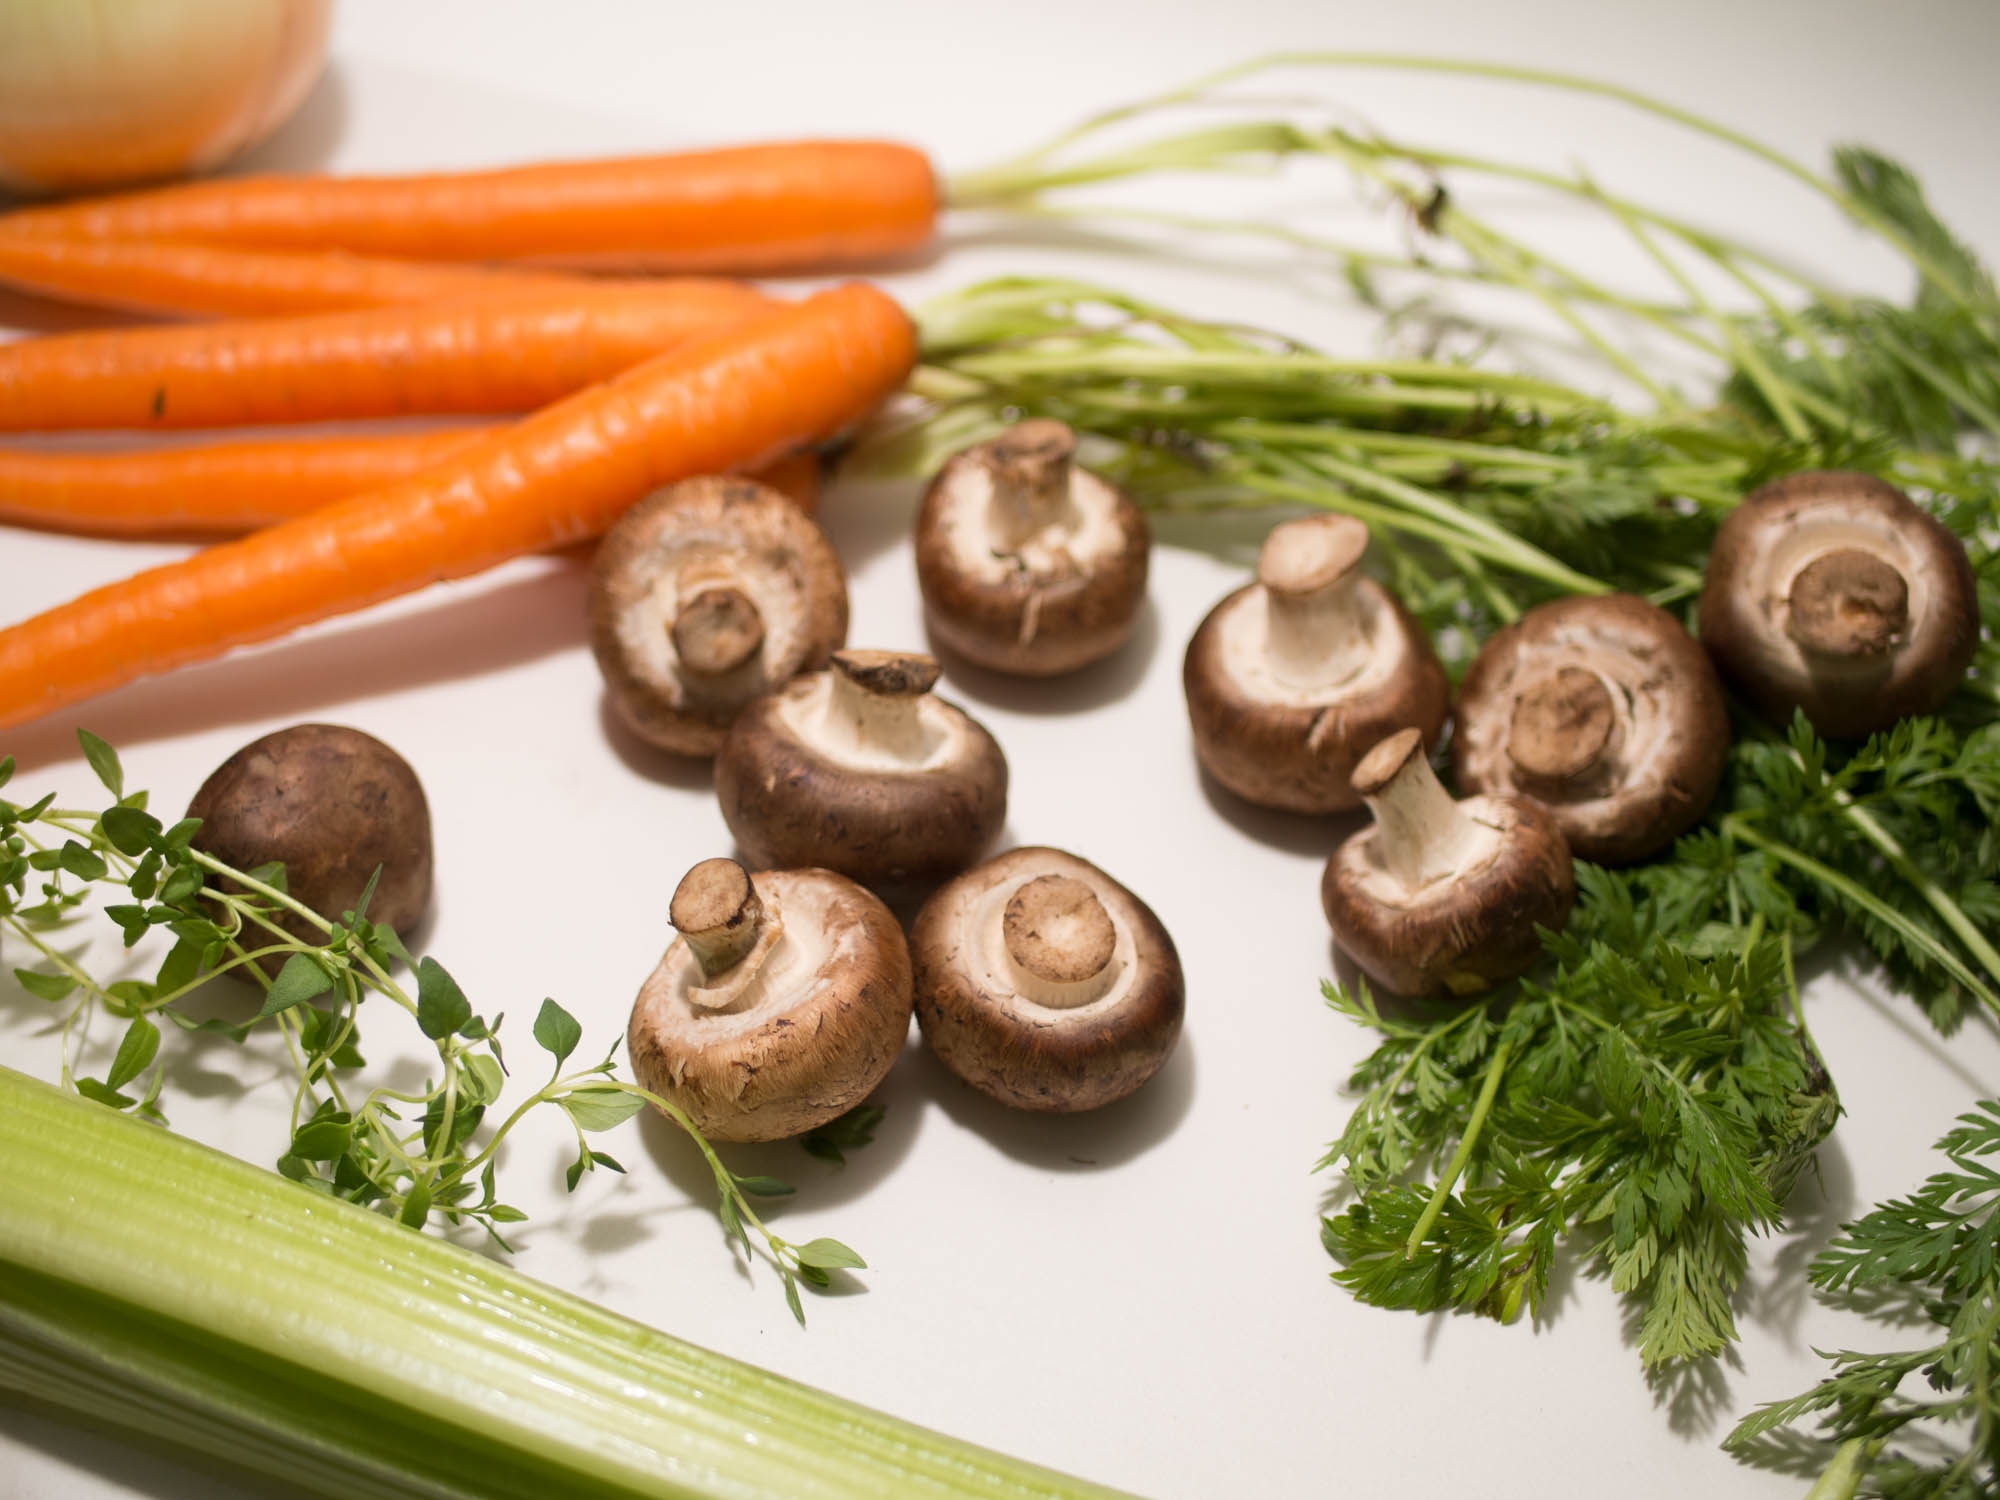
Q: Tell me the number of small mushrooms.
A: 10